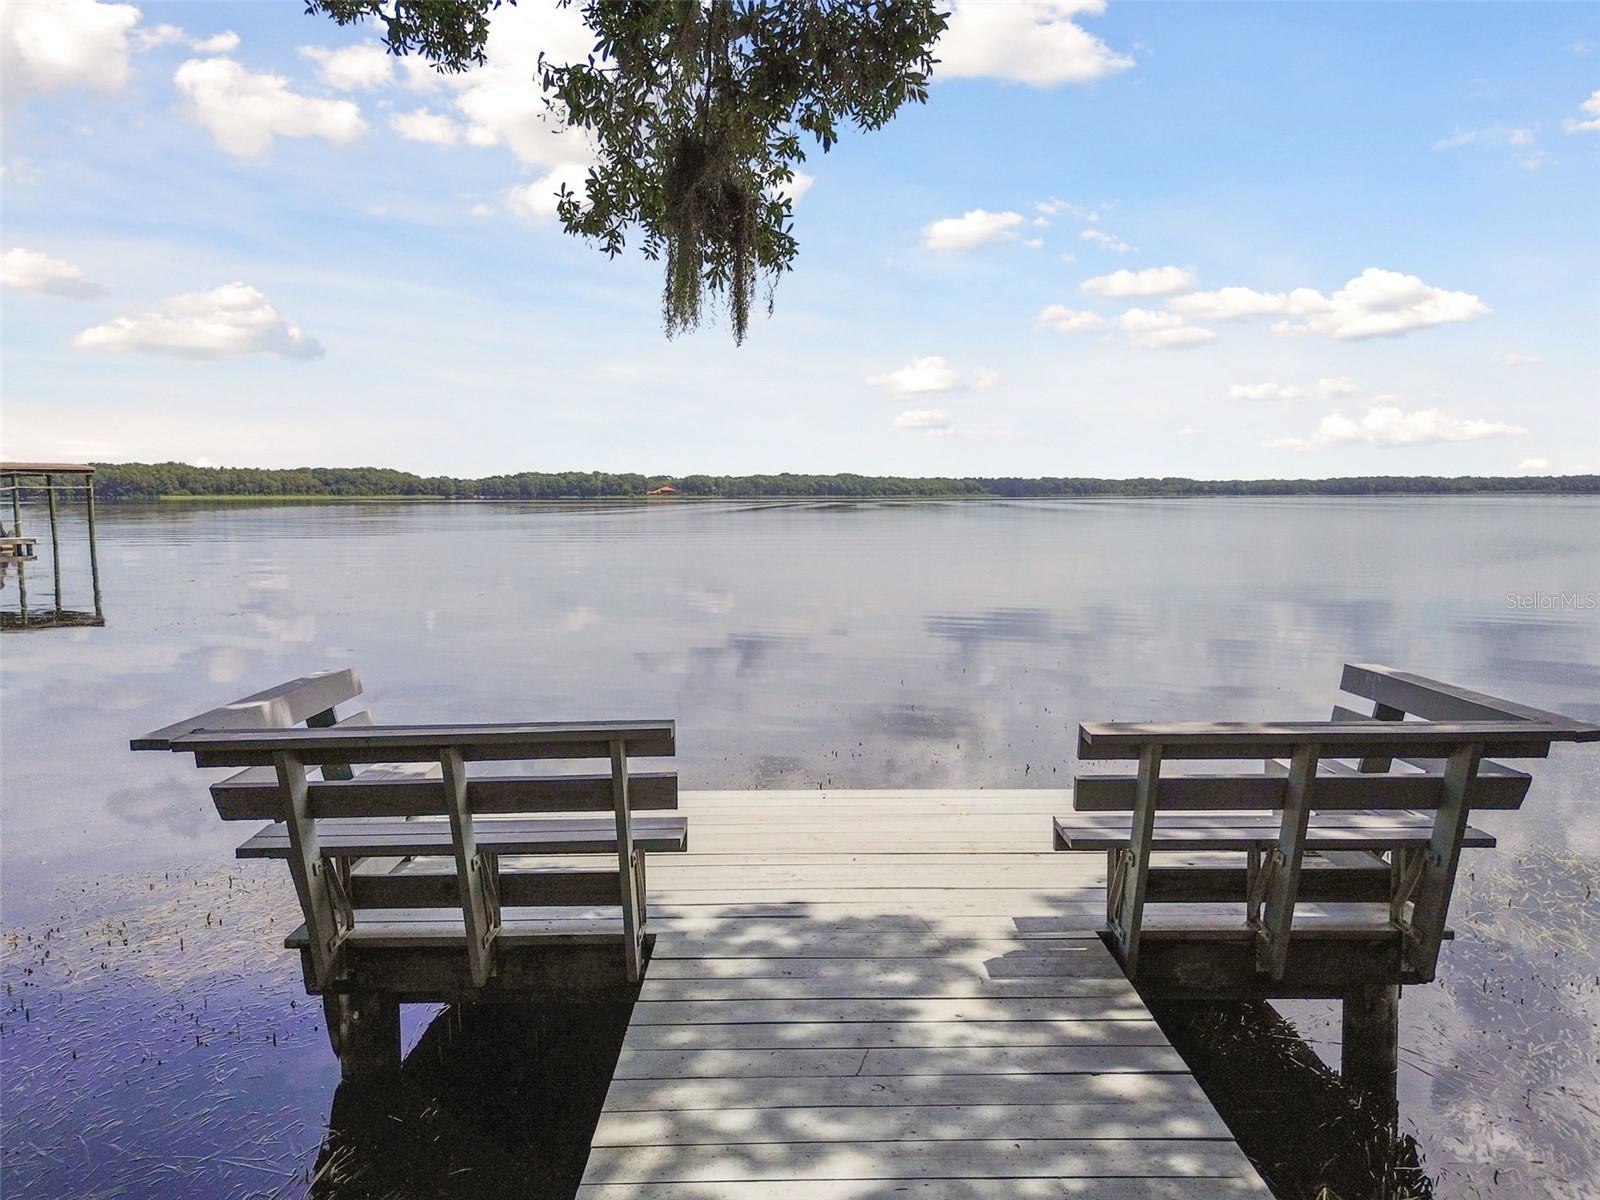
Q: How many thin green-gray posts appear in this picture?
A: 3